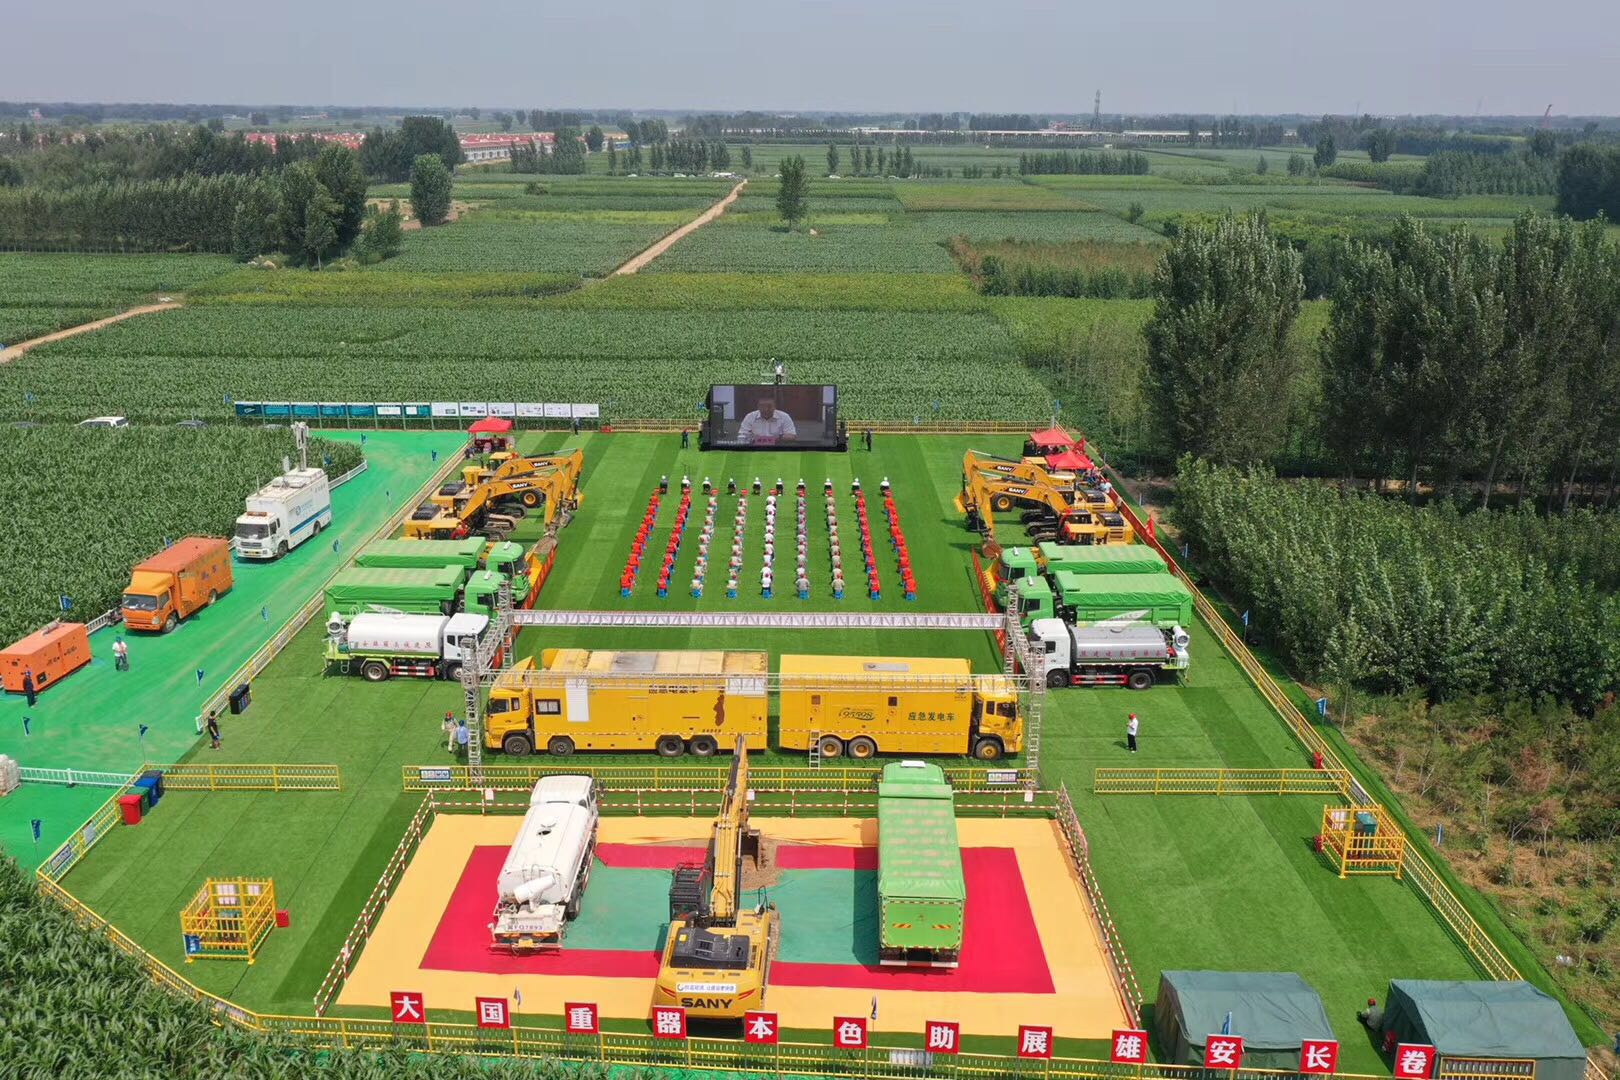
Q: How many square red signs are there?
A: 12